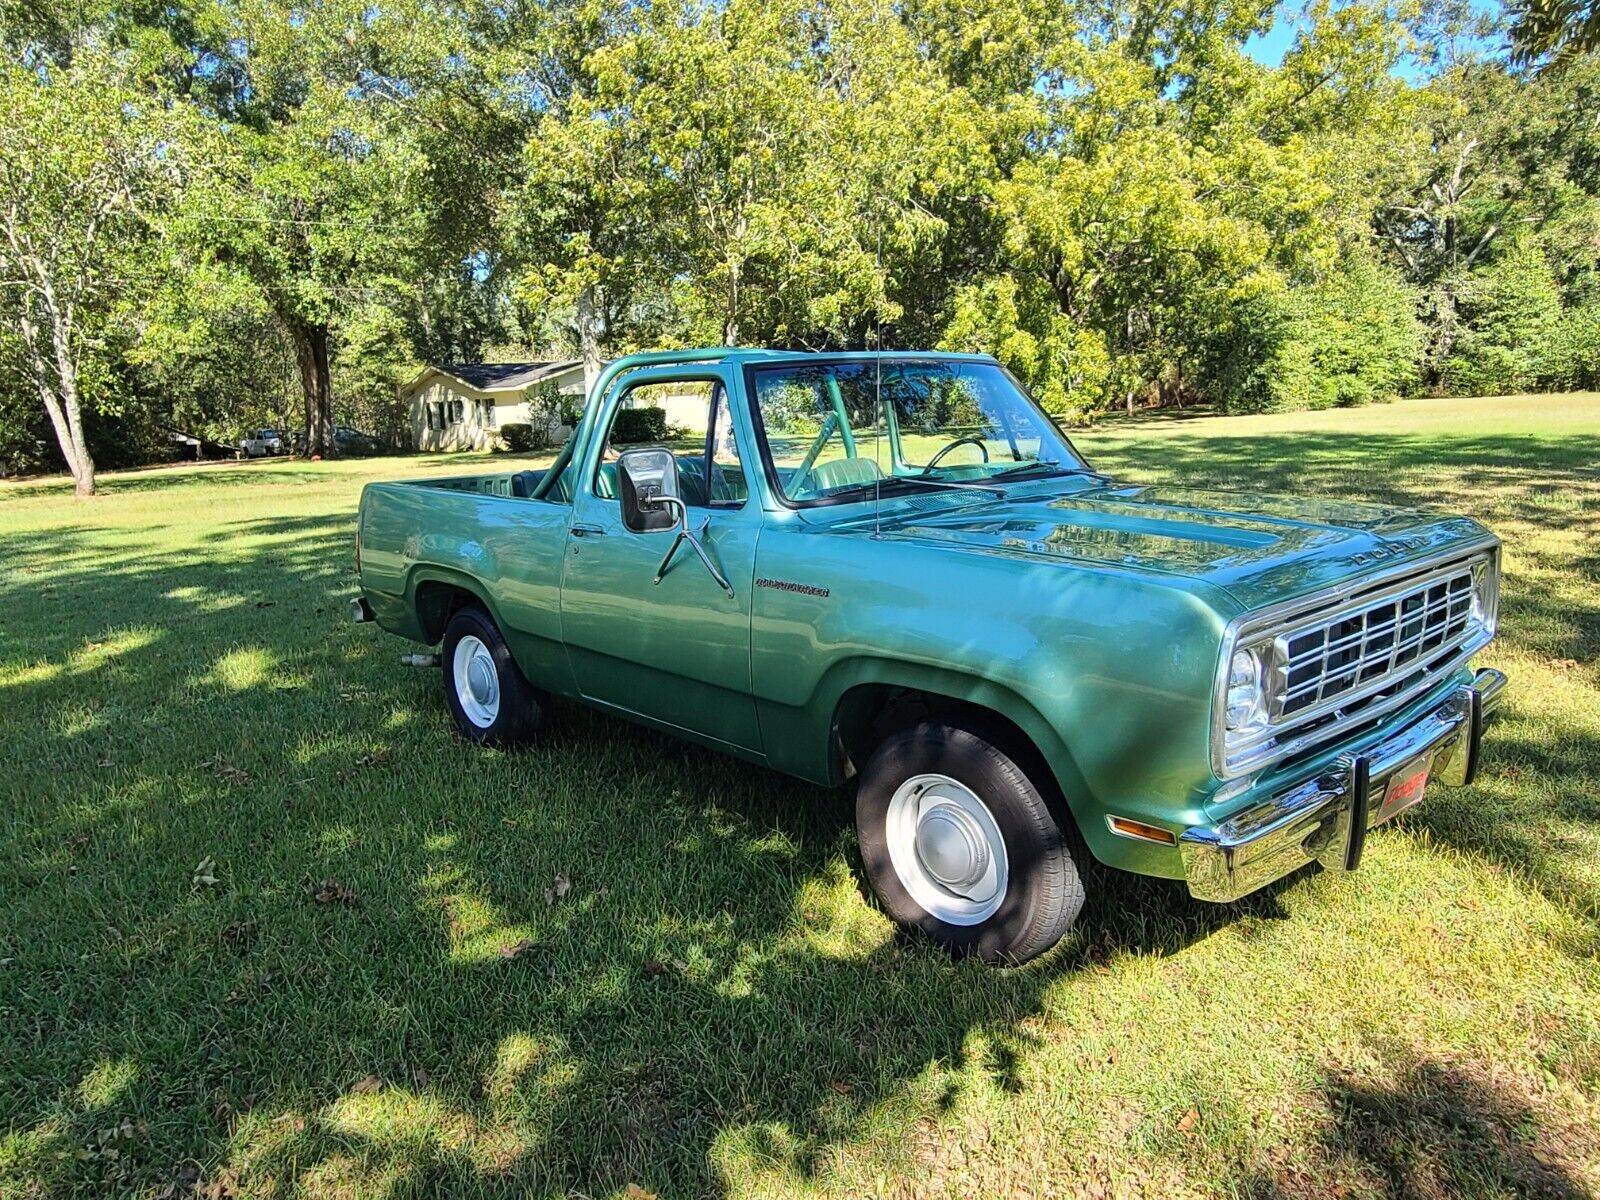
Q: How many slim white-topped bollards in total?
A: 0